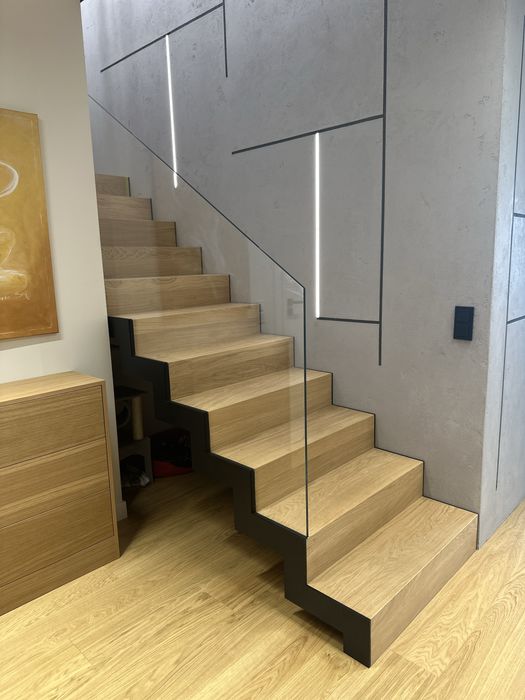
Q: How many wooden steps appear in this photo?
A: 11